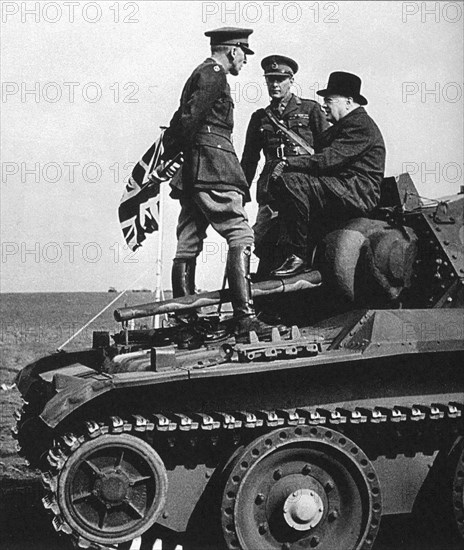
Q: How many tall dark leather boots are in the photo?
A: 2